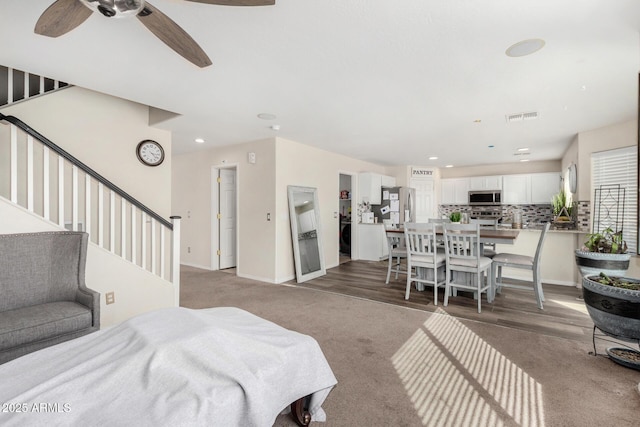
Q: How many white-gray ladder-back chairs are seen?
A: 6